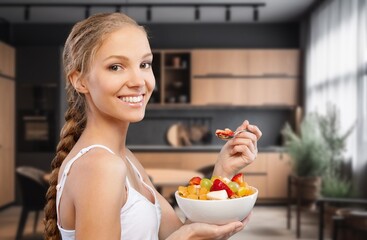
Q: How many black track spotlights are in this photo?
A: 7